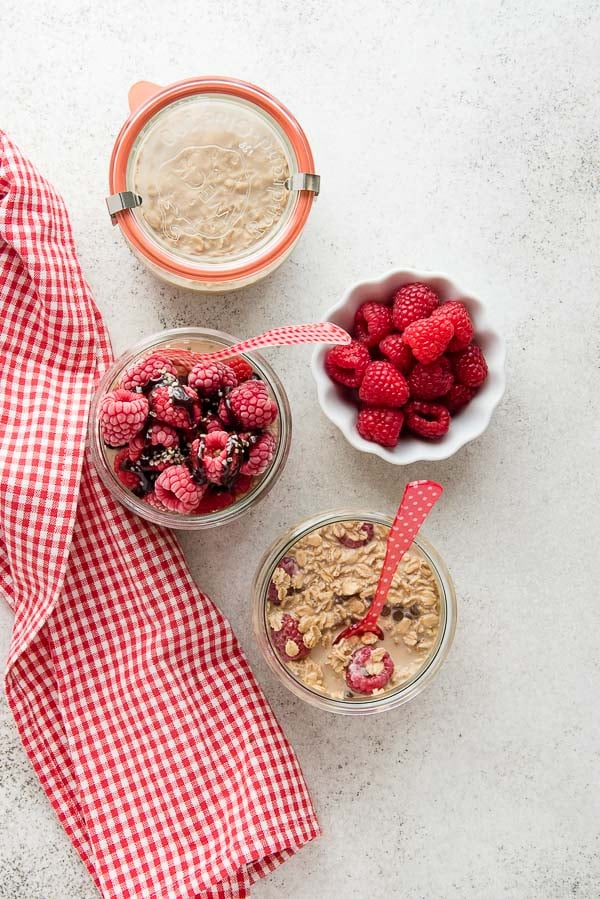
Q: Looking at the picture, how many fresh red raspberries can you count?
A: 12